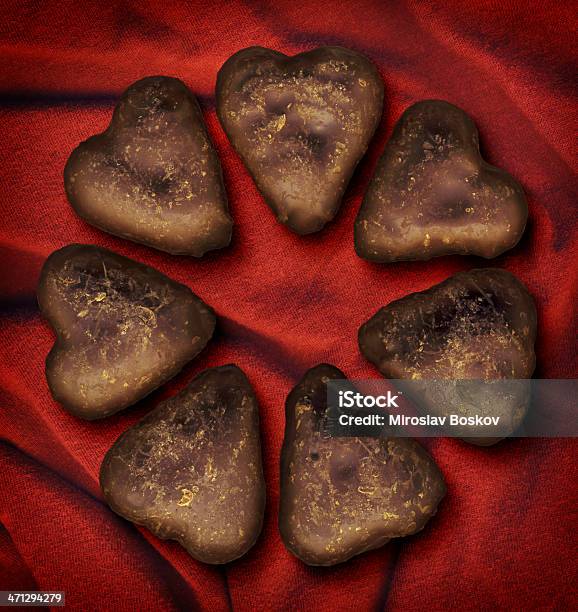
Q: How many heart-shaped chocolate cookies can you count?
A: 7